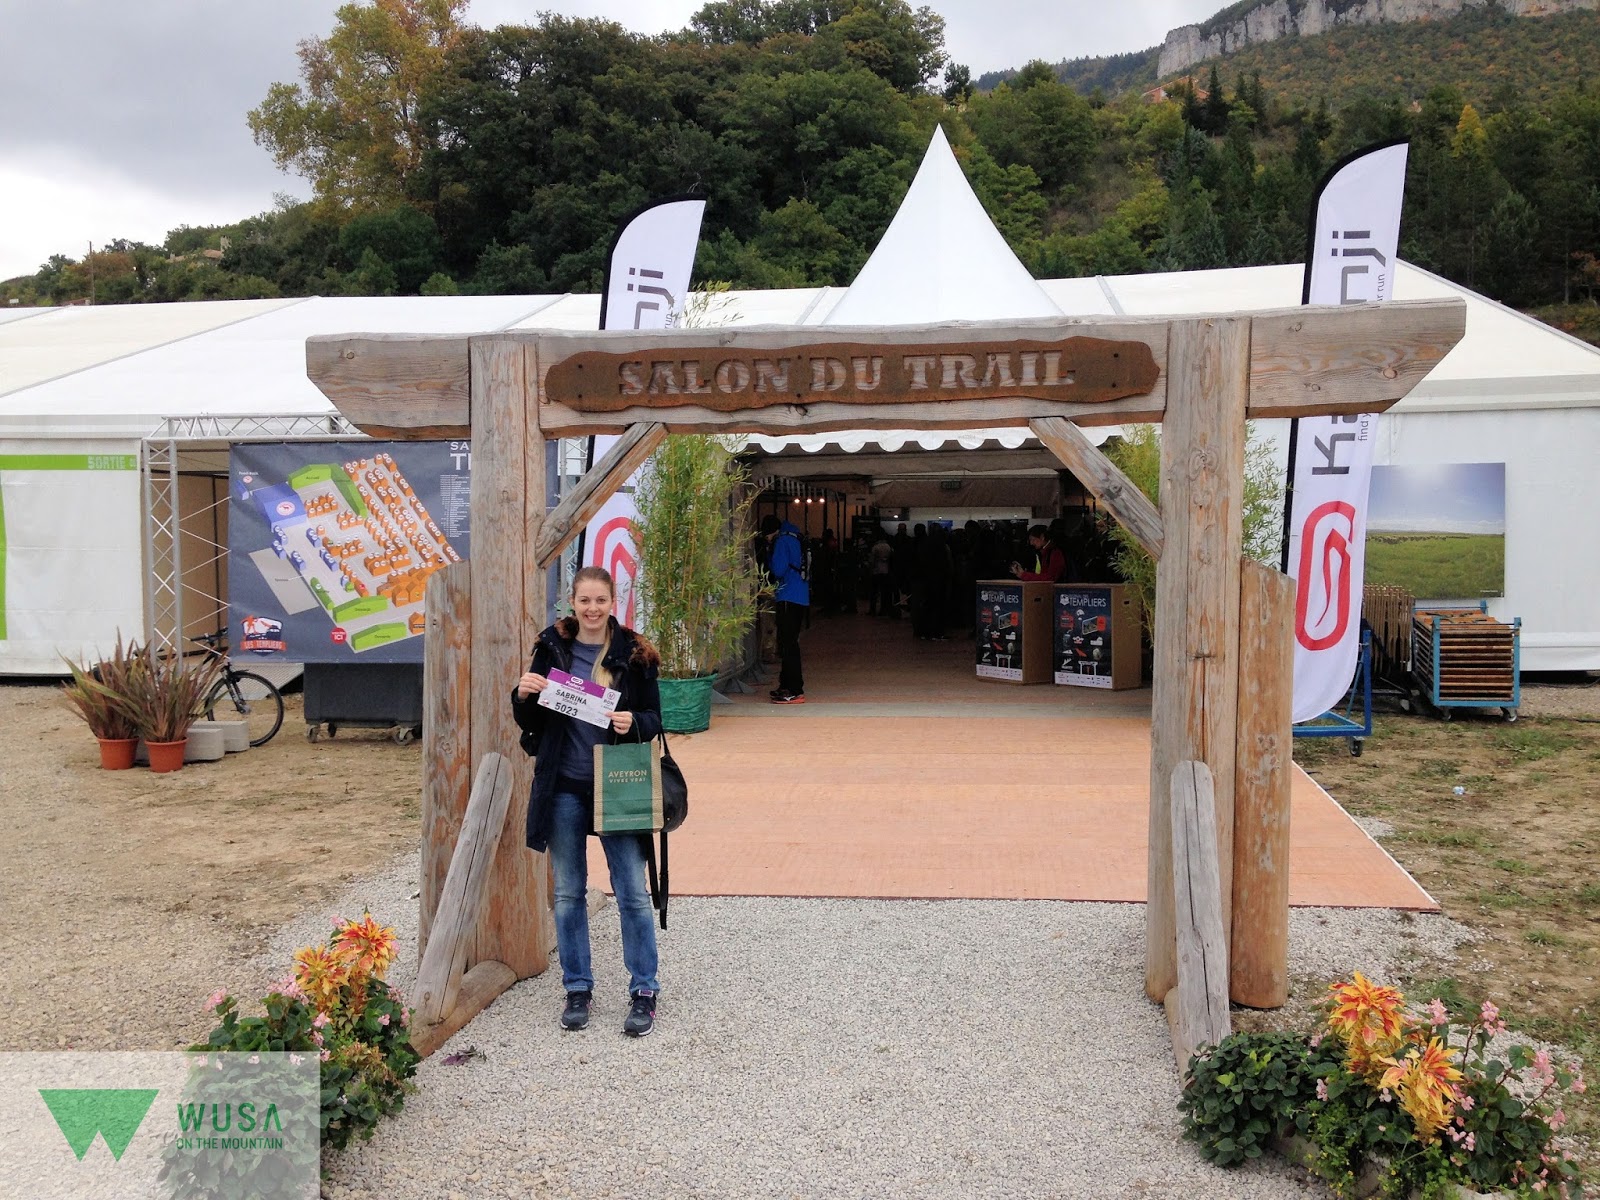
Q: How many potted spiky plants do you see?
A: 2